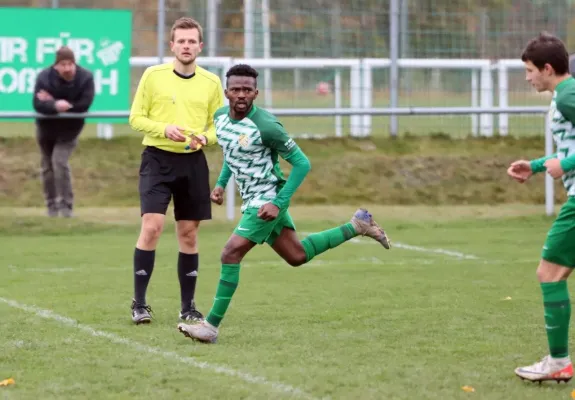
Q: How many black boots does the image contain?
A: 2